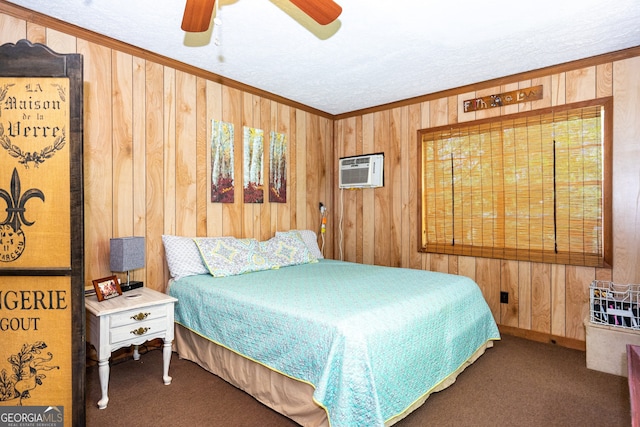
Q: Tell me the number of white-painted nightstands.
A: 1